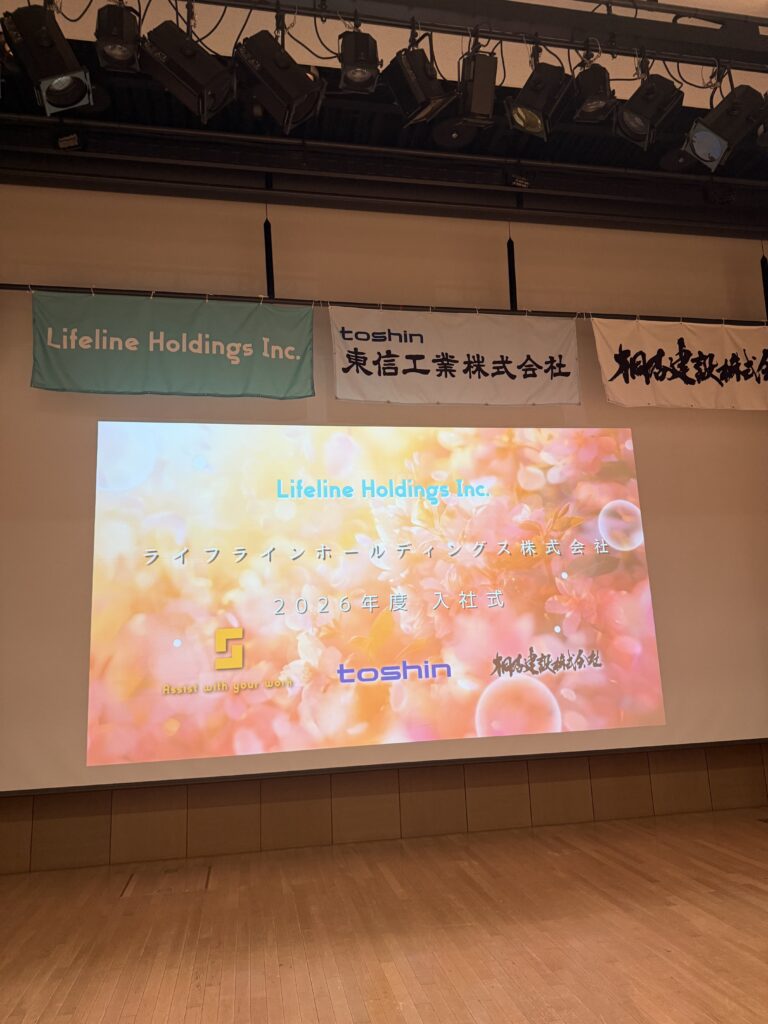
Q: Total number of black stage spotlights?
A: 11